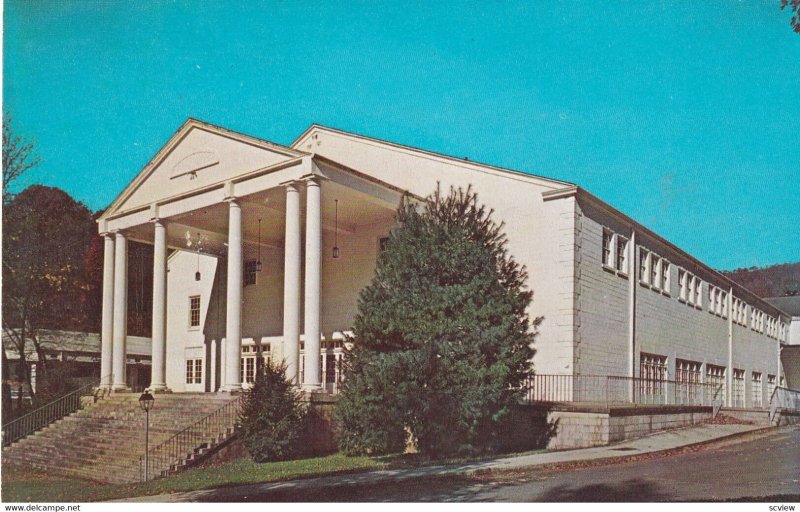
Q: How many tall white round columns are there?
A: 6